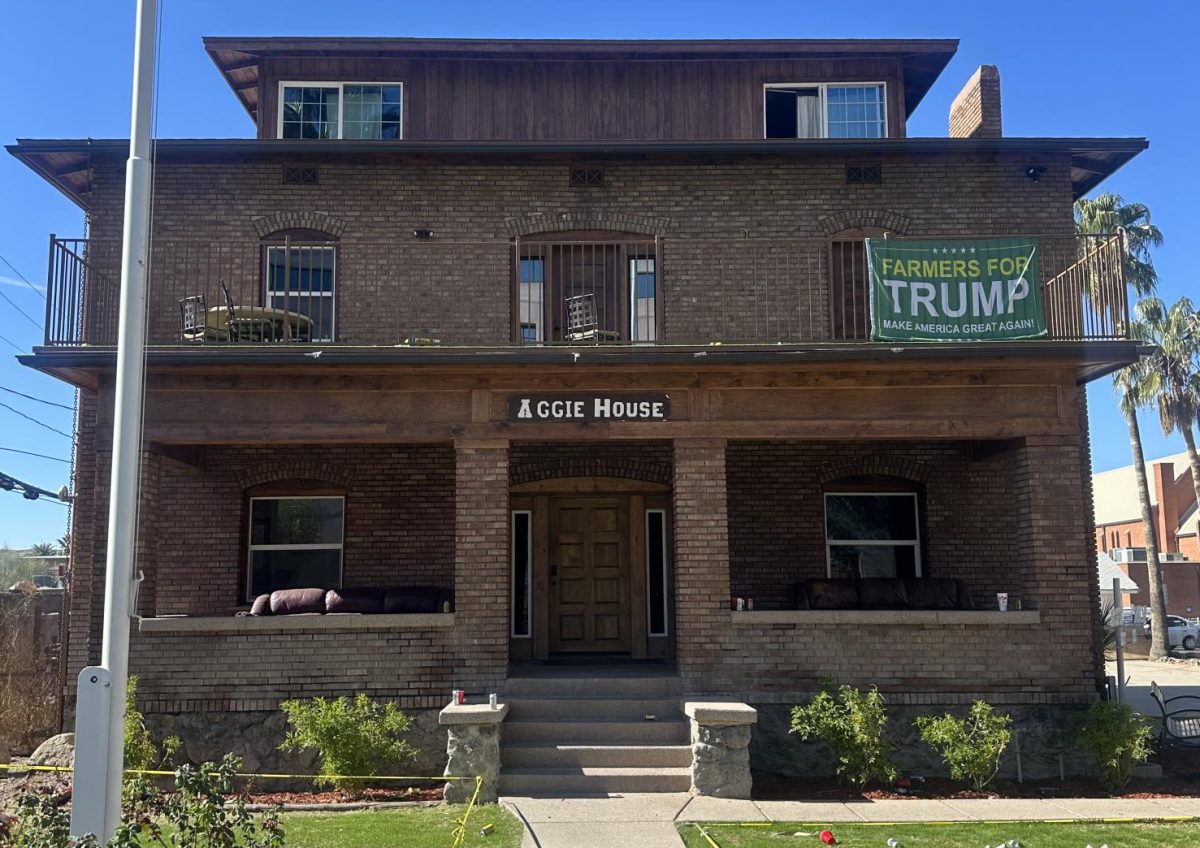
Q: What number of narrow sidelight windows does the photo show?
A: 4